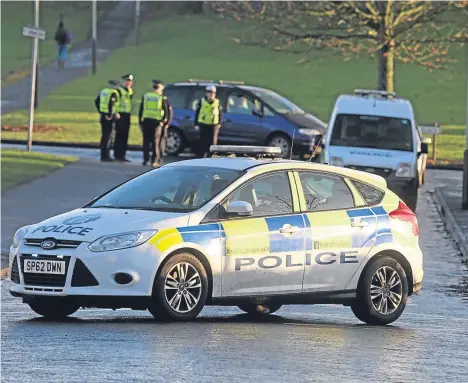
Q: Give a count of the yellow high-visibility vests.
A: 4